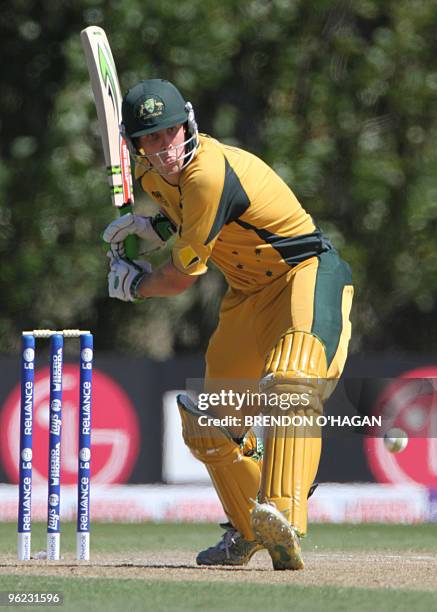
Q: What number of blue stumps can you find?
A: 3